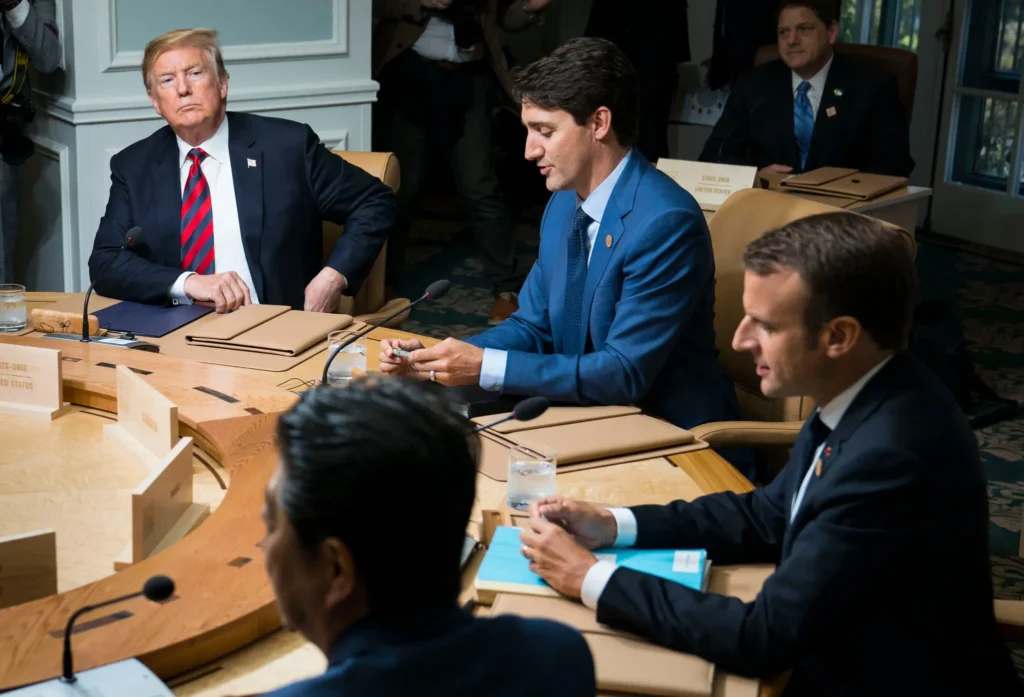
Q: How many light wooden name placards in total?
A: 5